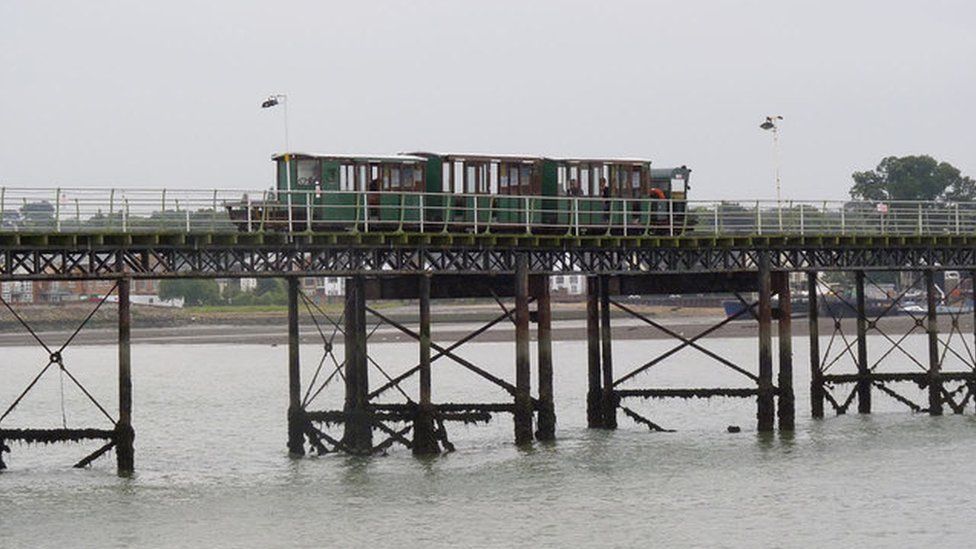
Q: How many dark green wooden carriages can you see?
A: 3